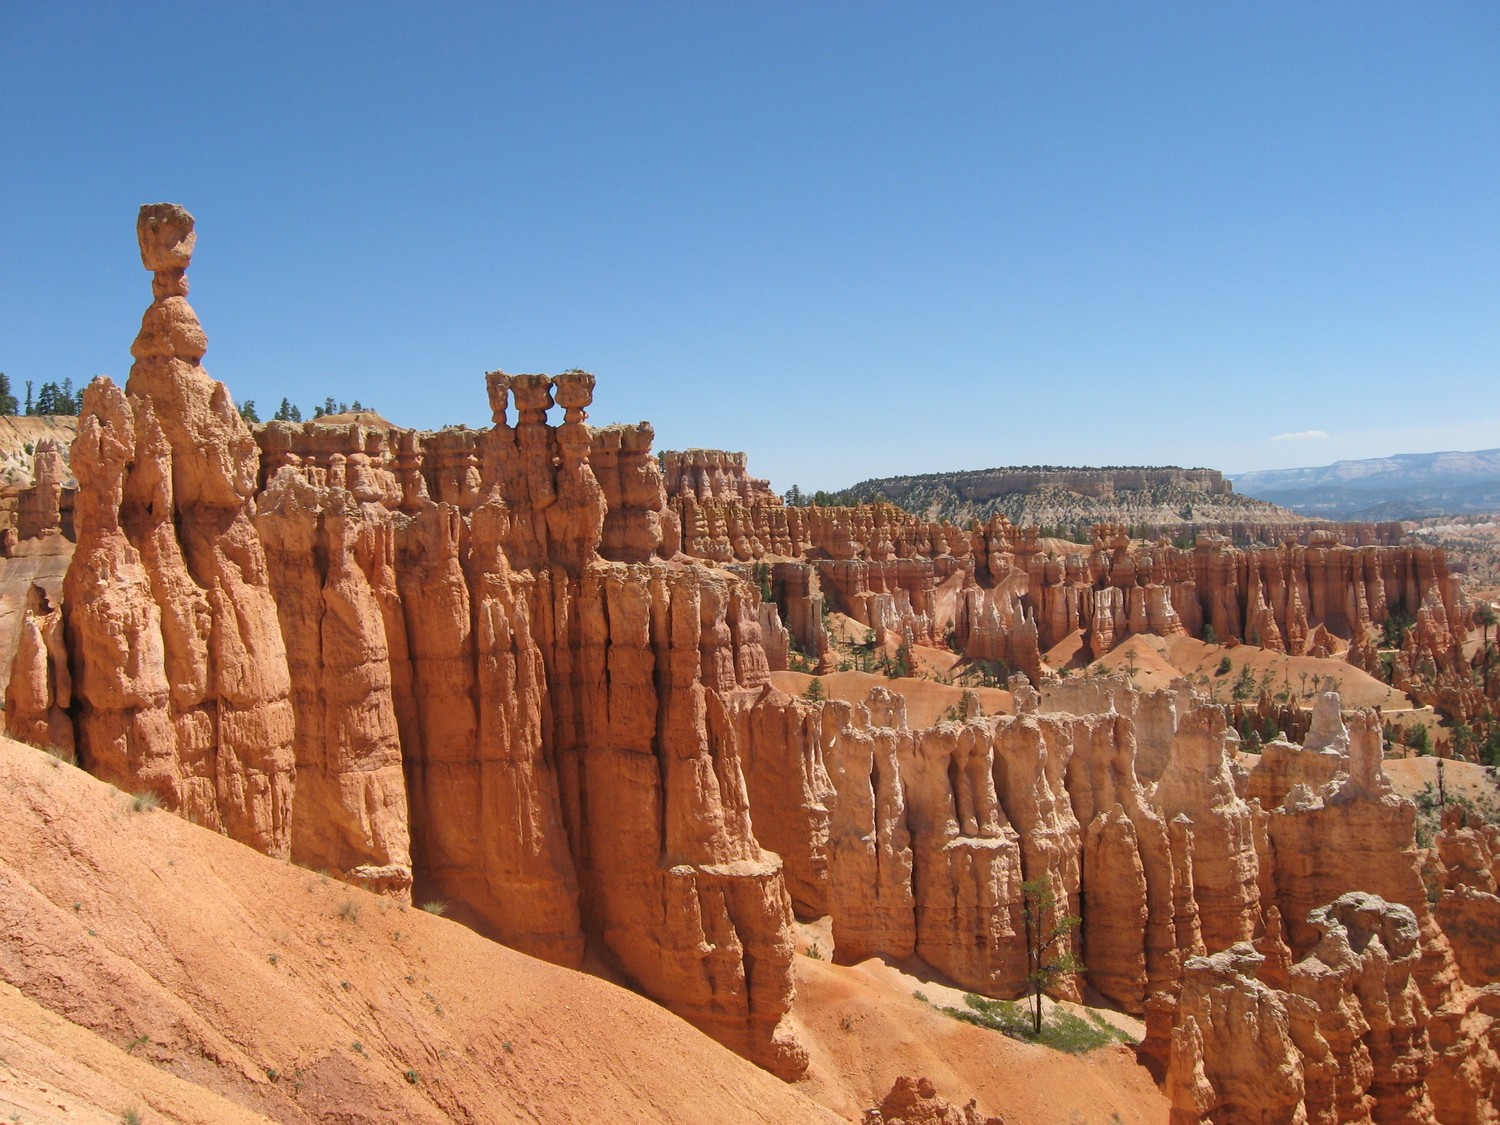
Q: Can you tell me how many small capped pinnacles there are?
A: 3